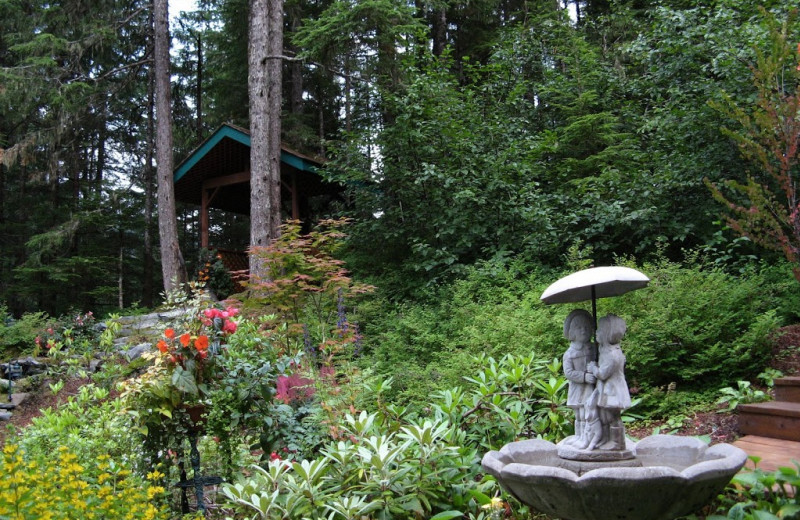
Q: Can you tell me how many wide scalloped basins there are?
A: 1